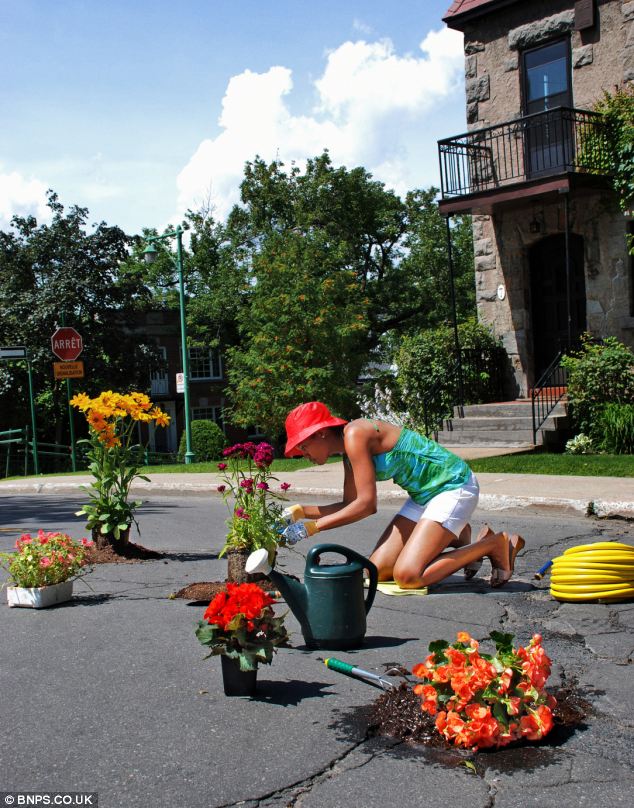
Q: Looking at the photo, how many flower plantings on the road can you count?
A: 5